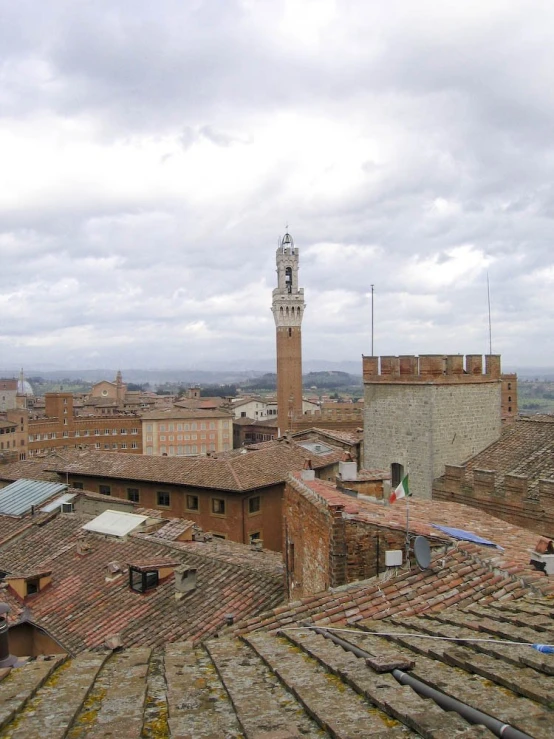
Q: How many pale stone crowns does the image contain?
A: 1